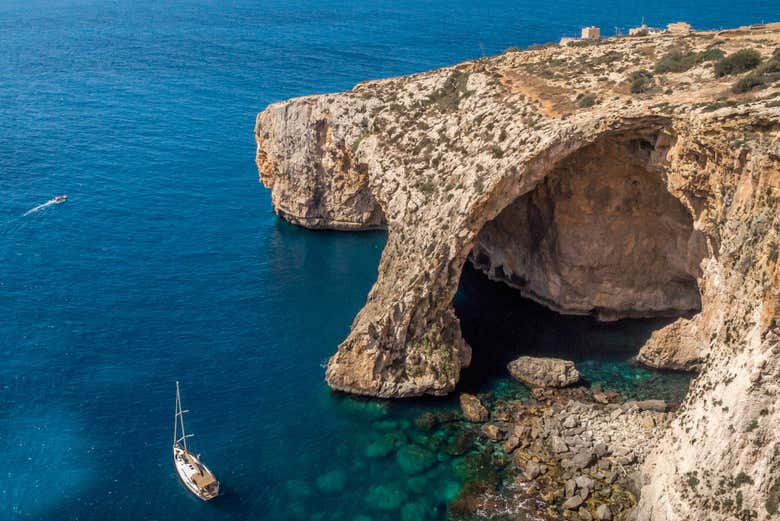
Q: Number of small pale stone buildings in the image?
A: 3